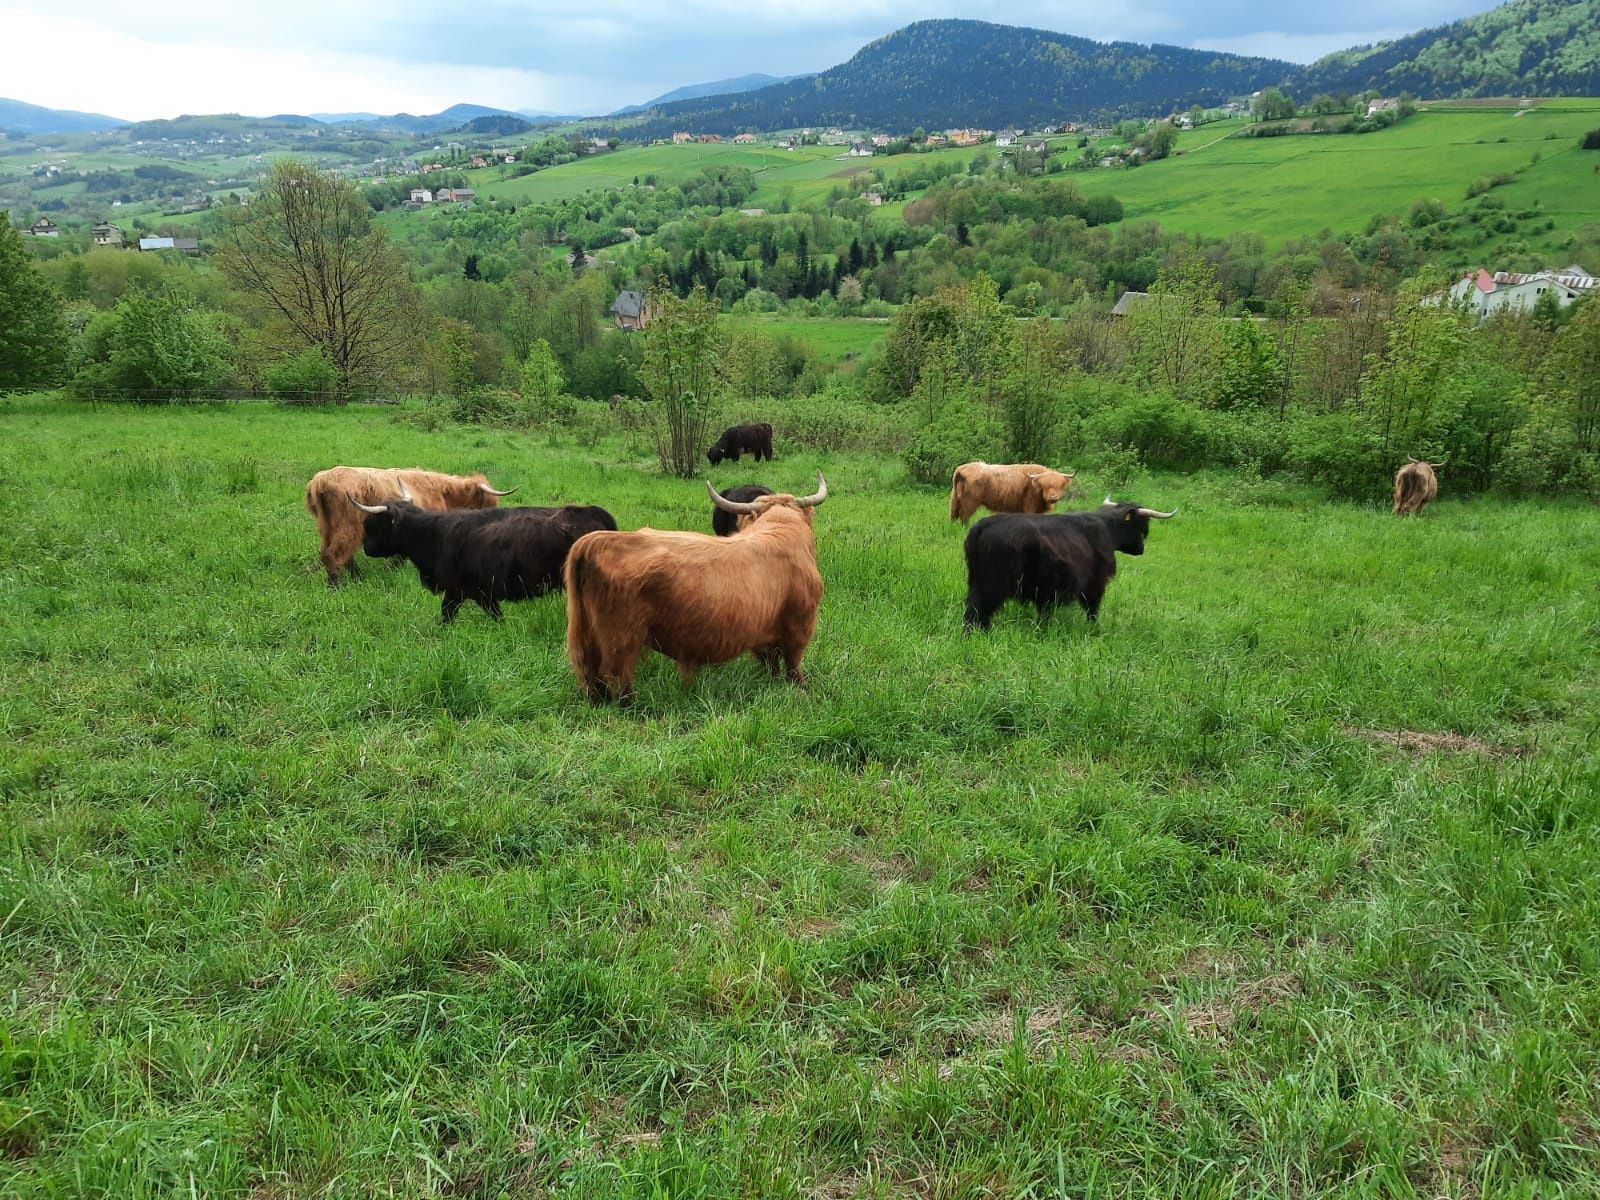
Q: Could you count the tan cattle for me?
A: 4